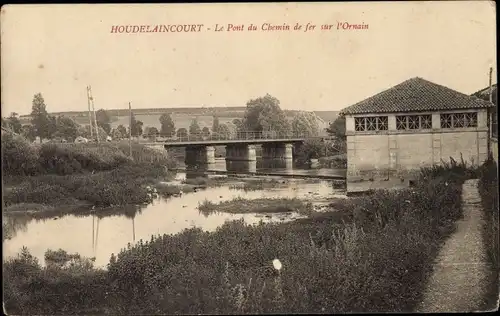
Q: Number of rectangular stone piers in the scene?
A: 3